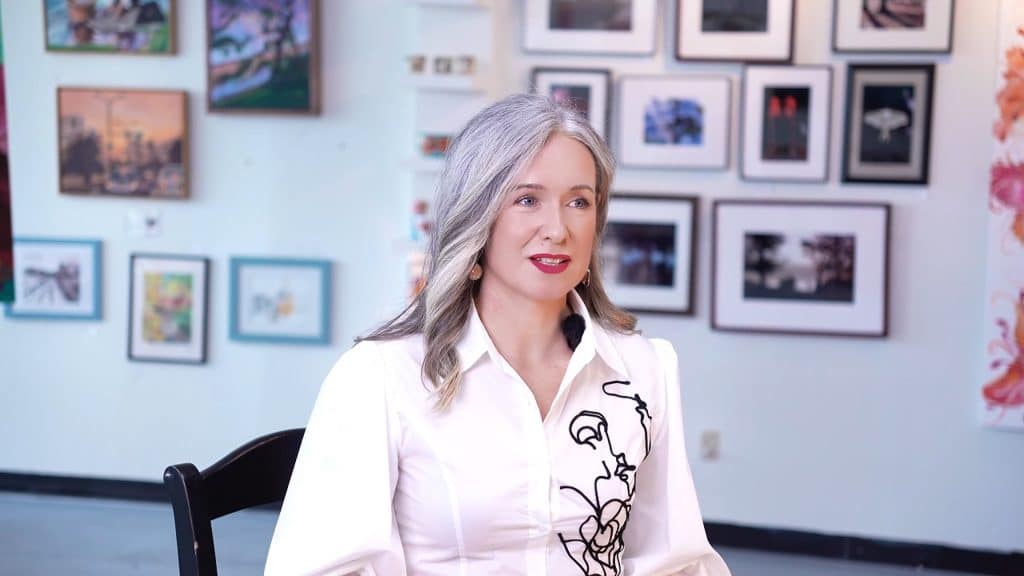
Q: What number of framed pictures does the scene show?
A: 15